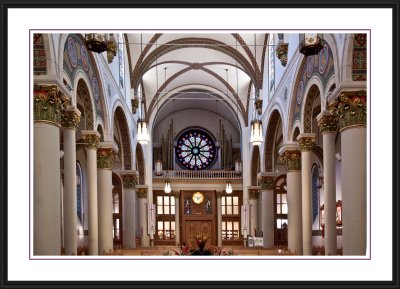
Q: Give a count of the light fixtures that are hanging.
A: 8